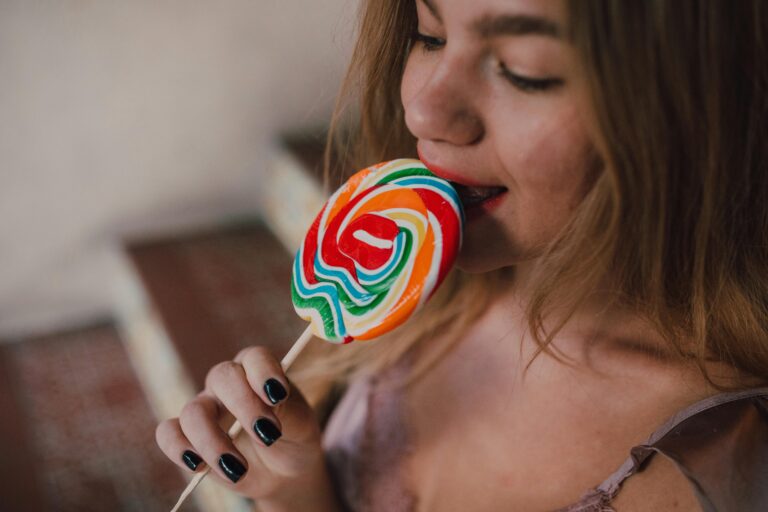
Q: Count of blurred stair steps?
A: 3